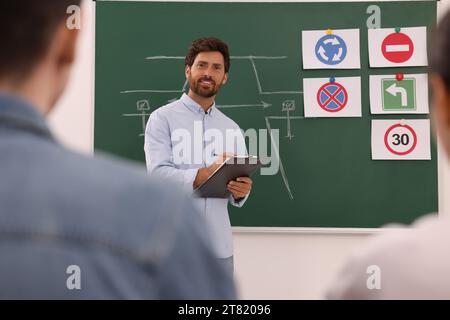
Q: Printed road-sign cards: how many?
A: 5